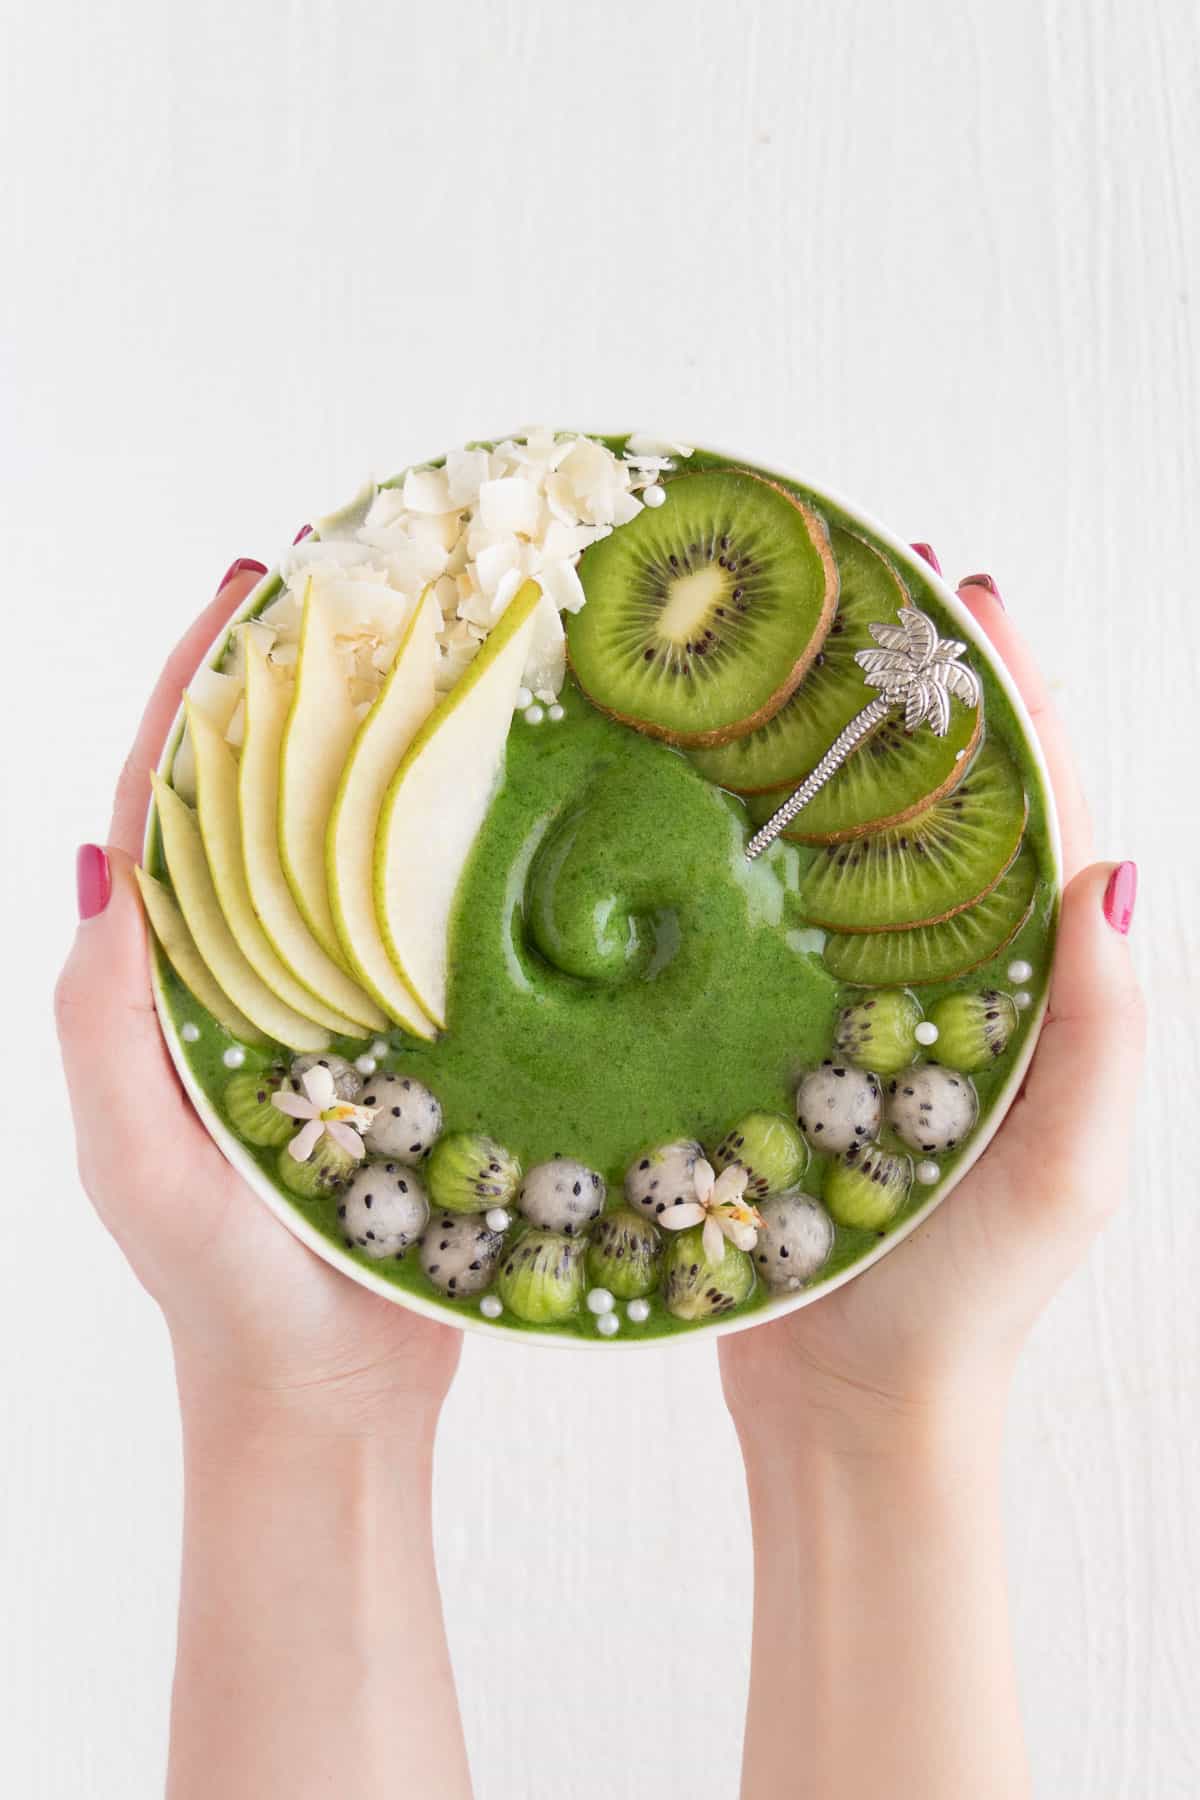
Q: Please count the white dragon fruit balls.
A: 9